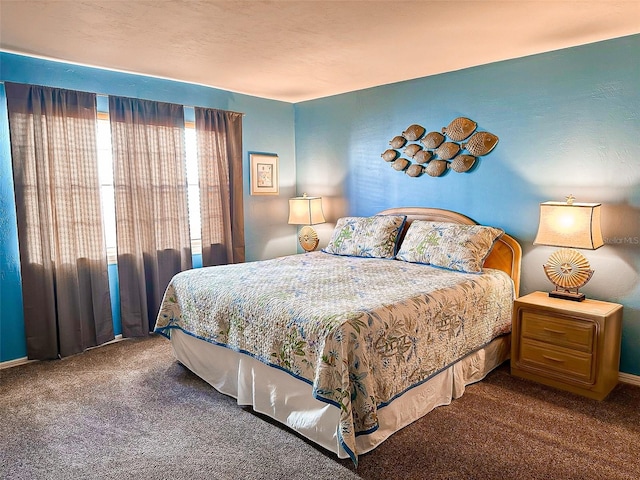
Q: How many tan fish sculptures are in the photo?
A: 13